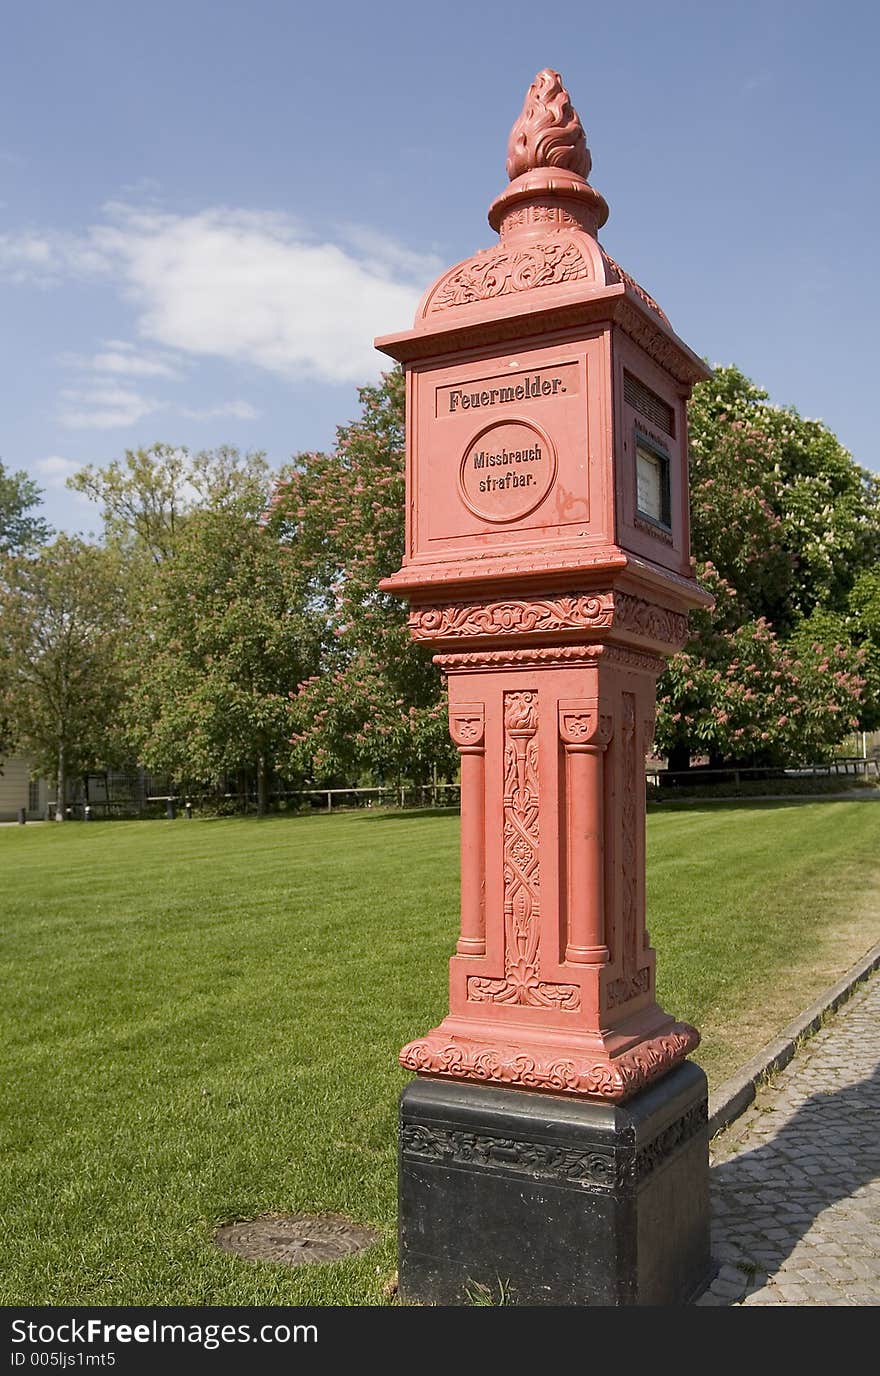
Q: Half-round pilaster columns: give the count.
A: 2